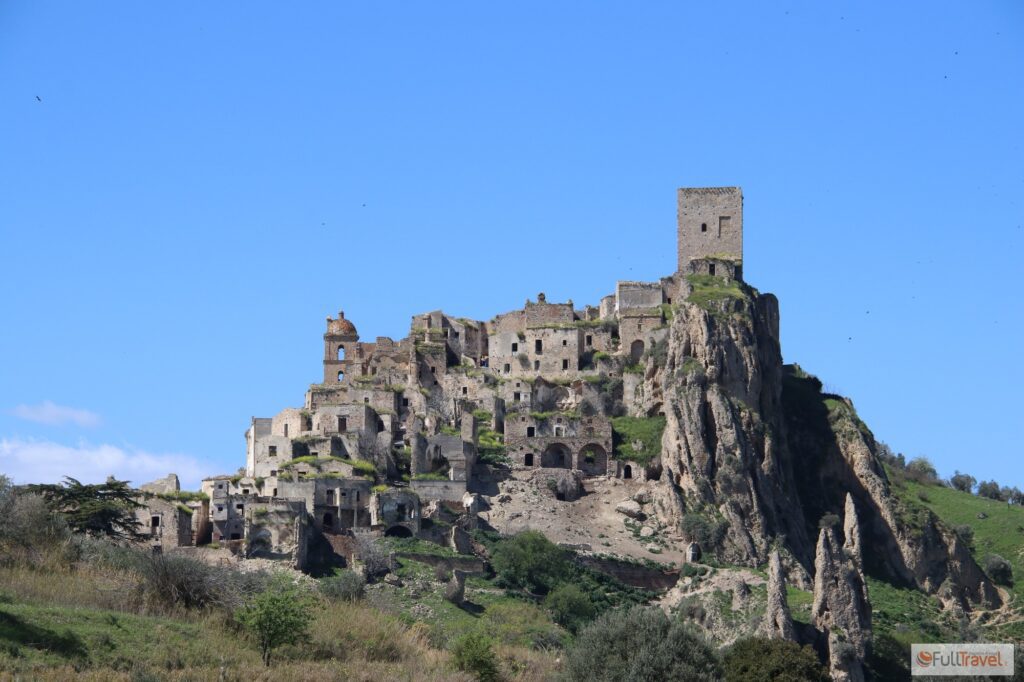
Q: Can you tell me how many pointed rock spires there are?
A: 3